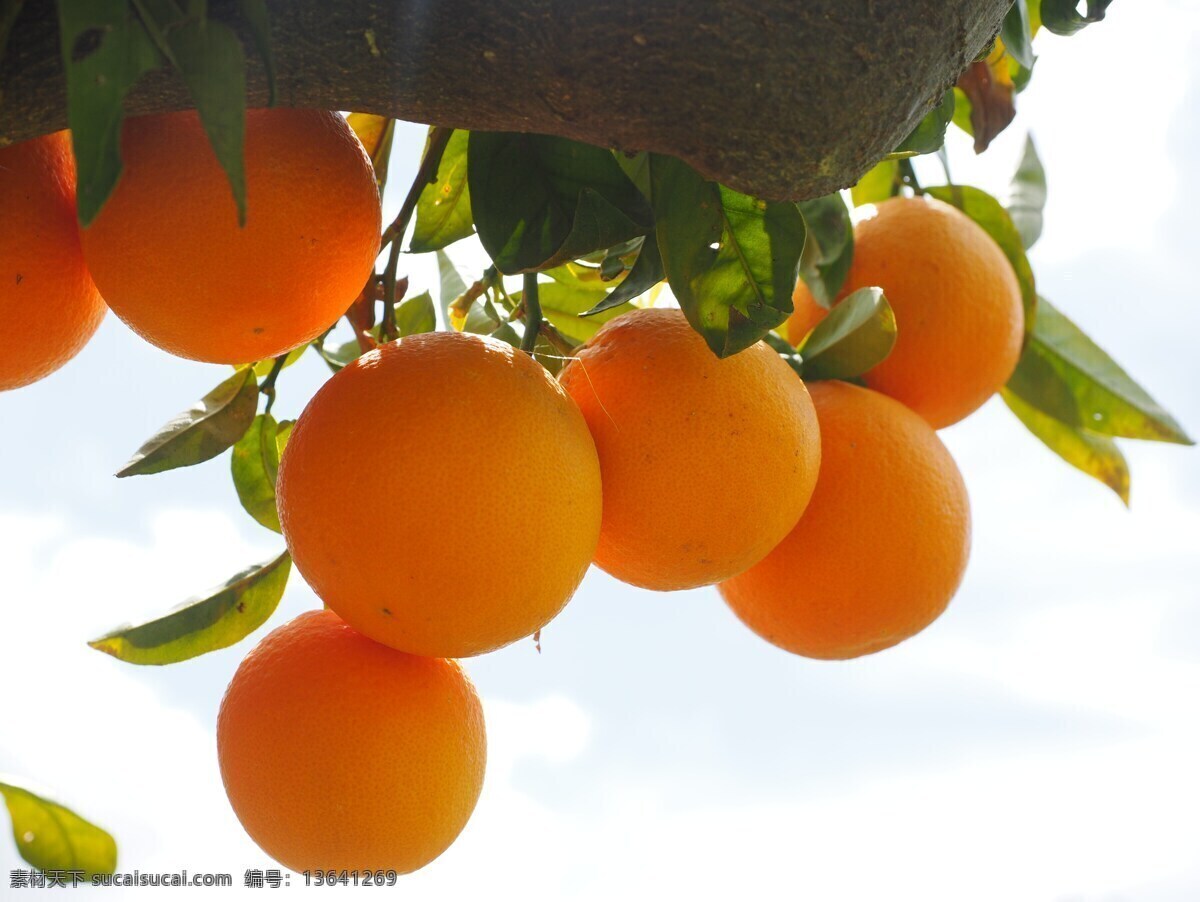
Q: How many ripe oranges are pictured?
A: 7